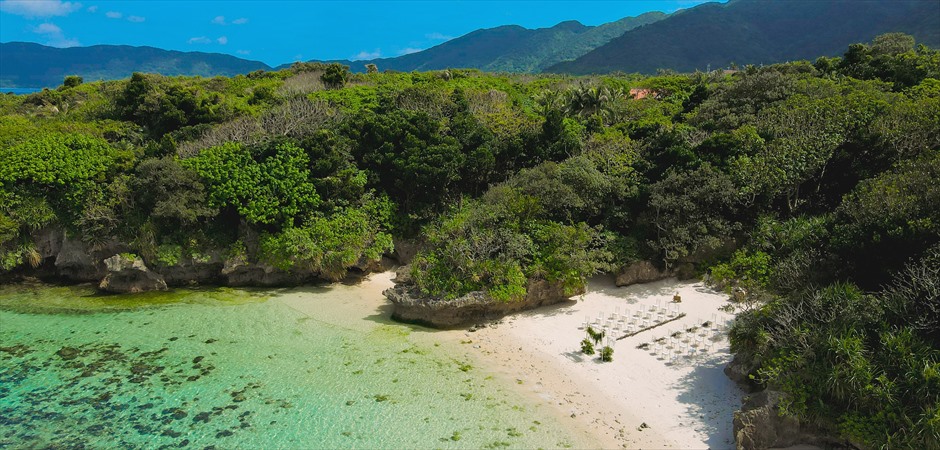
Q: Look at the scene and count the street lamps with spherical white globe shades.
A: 0